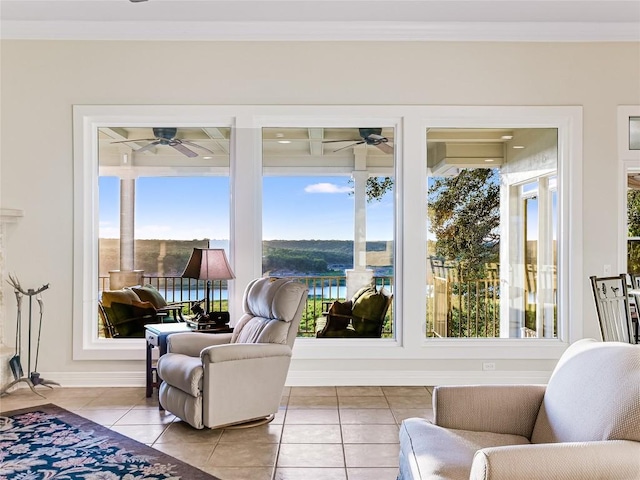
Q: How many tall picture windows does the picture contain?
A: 3